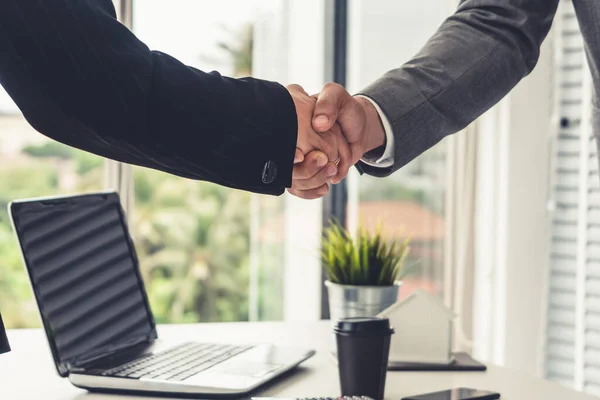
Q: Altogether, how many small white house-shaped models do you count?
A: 1